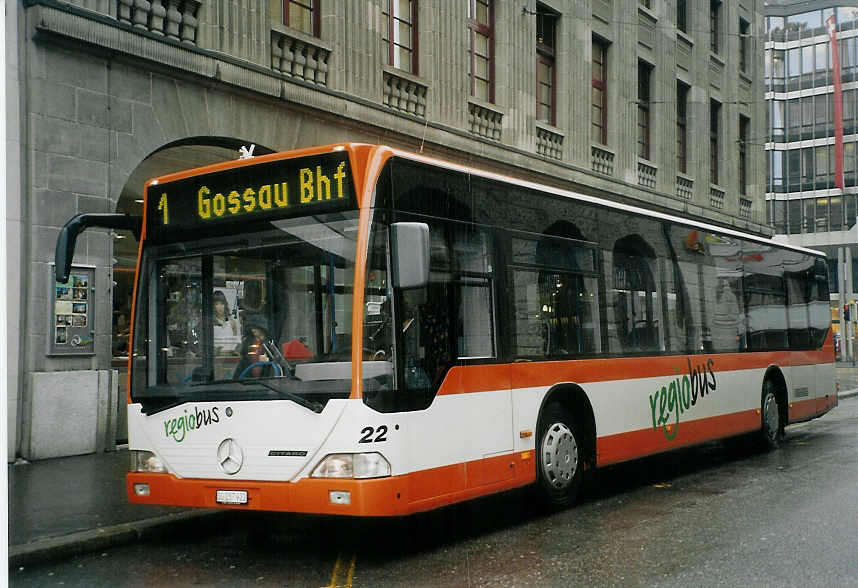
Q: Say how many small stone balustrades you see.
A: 10